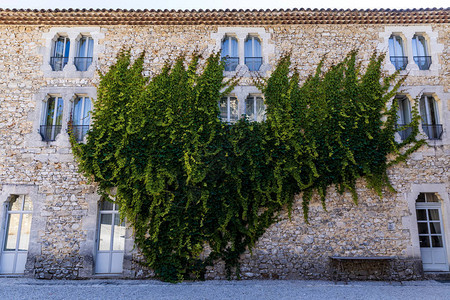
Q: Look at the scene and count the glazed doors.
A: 3